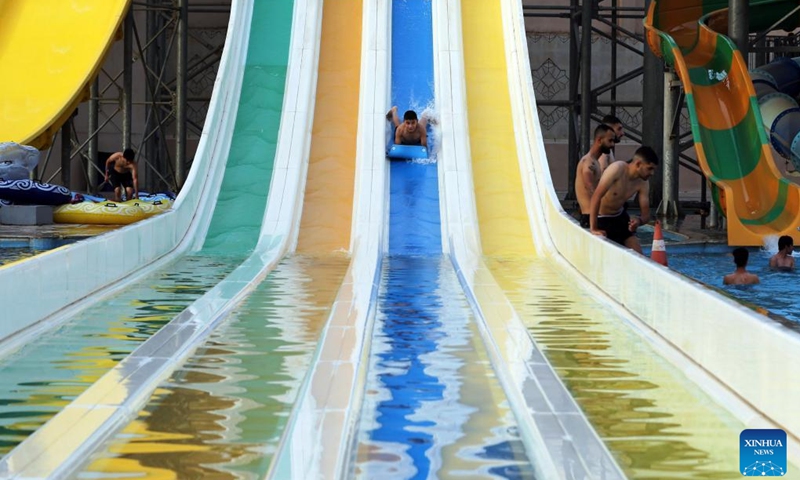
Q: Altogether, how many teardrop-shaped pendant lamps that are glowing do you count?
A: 0